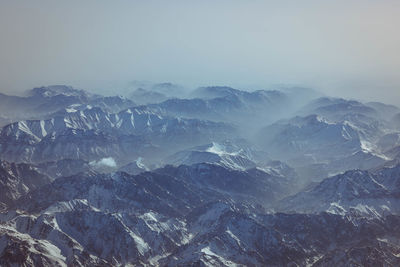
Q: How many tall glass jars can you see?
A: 0